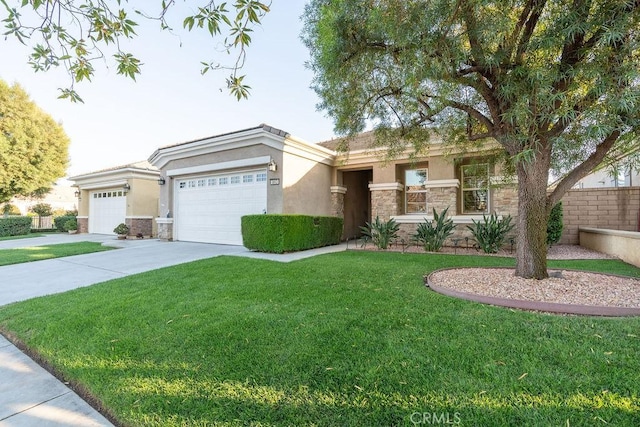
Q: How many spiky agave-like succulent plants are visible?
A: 3